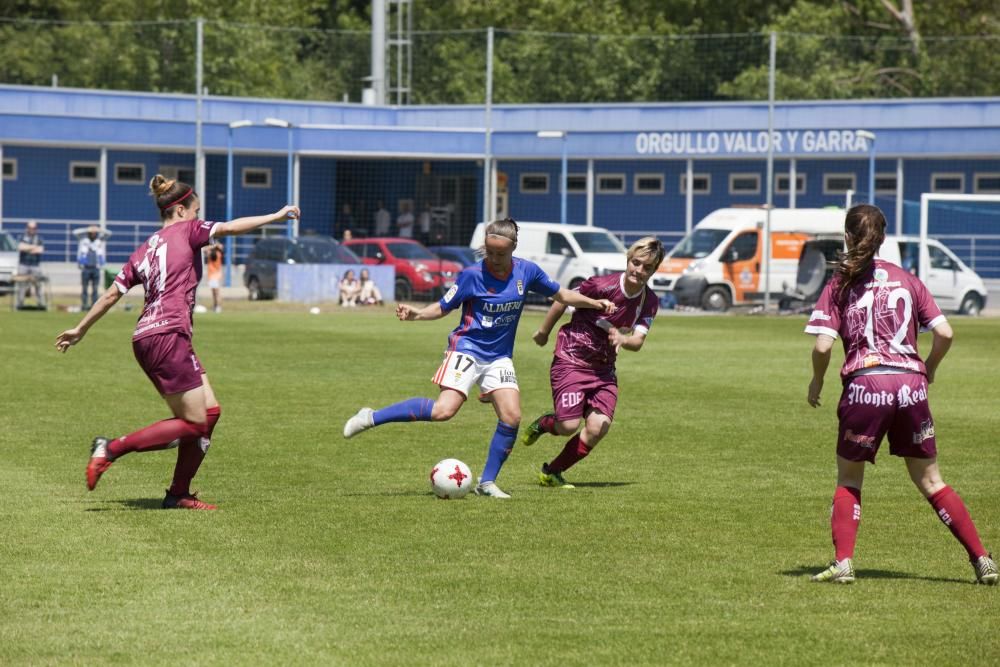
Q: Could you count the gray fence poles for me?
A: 3